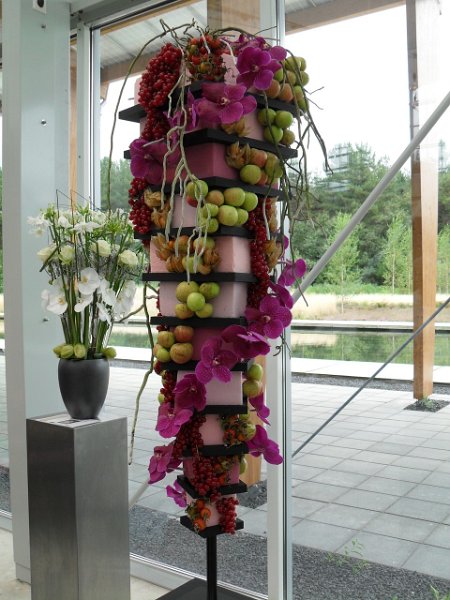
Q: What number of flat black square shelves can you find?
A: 11